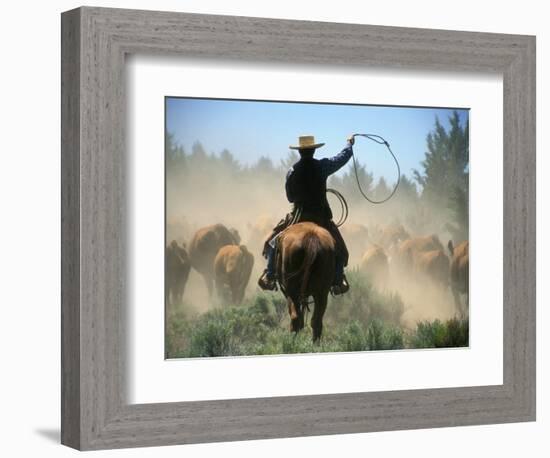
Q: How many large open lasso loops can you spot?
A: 1